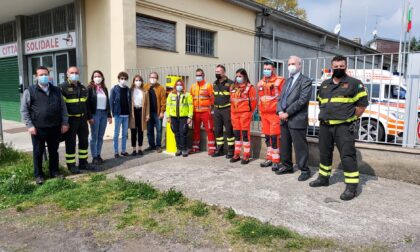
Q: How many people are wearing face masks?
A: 13